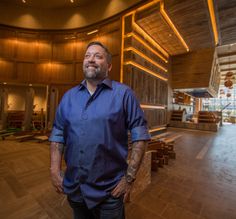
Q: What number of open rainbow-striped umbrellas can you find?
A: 0